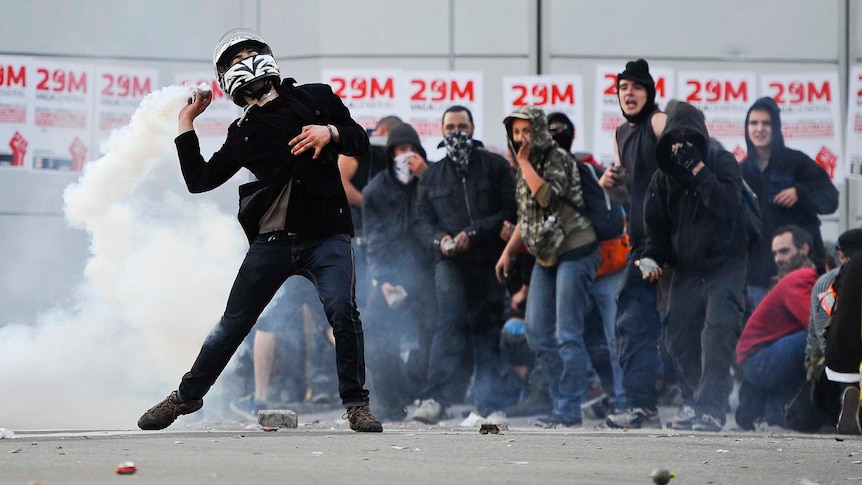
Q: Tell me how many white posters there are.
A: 11